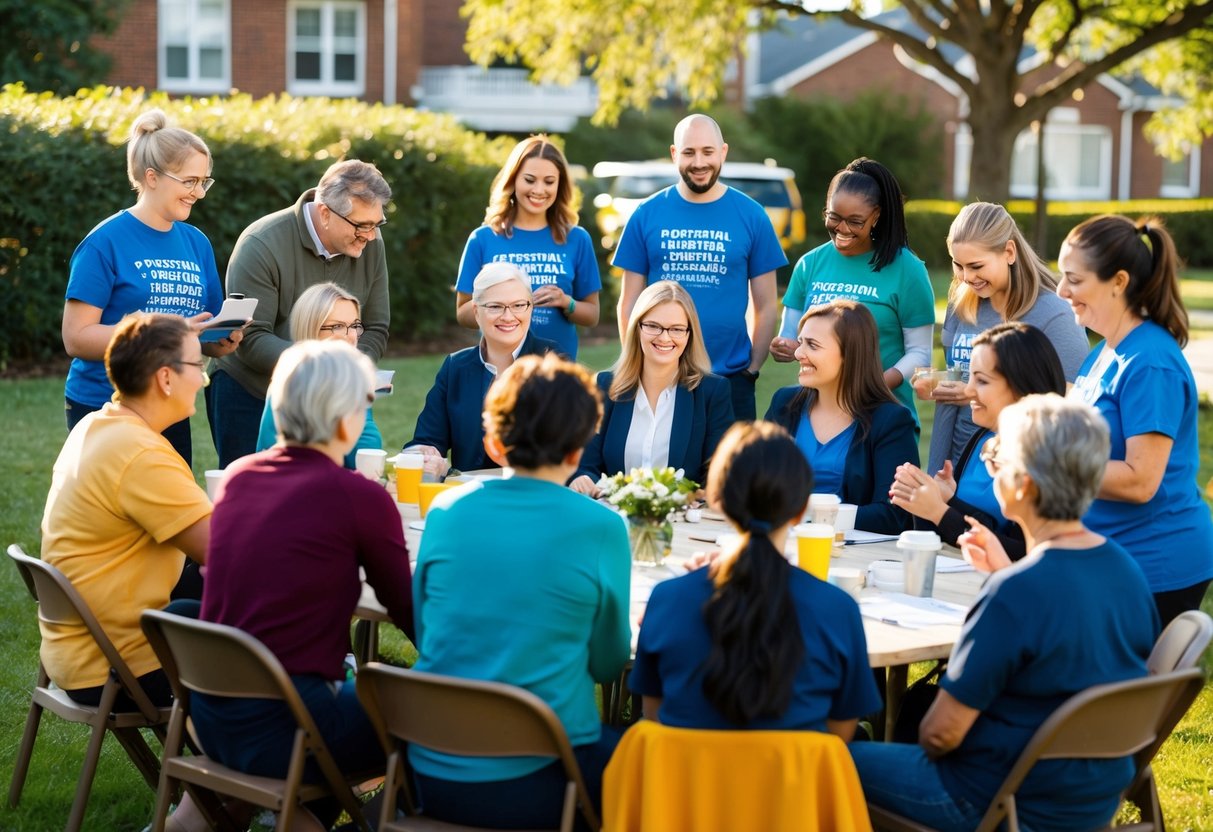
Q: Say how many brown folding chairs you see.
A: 5